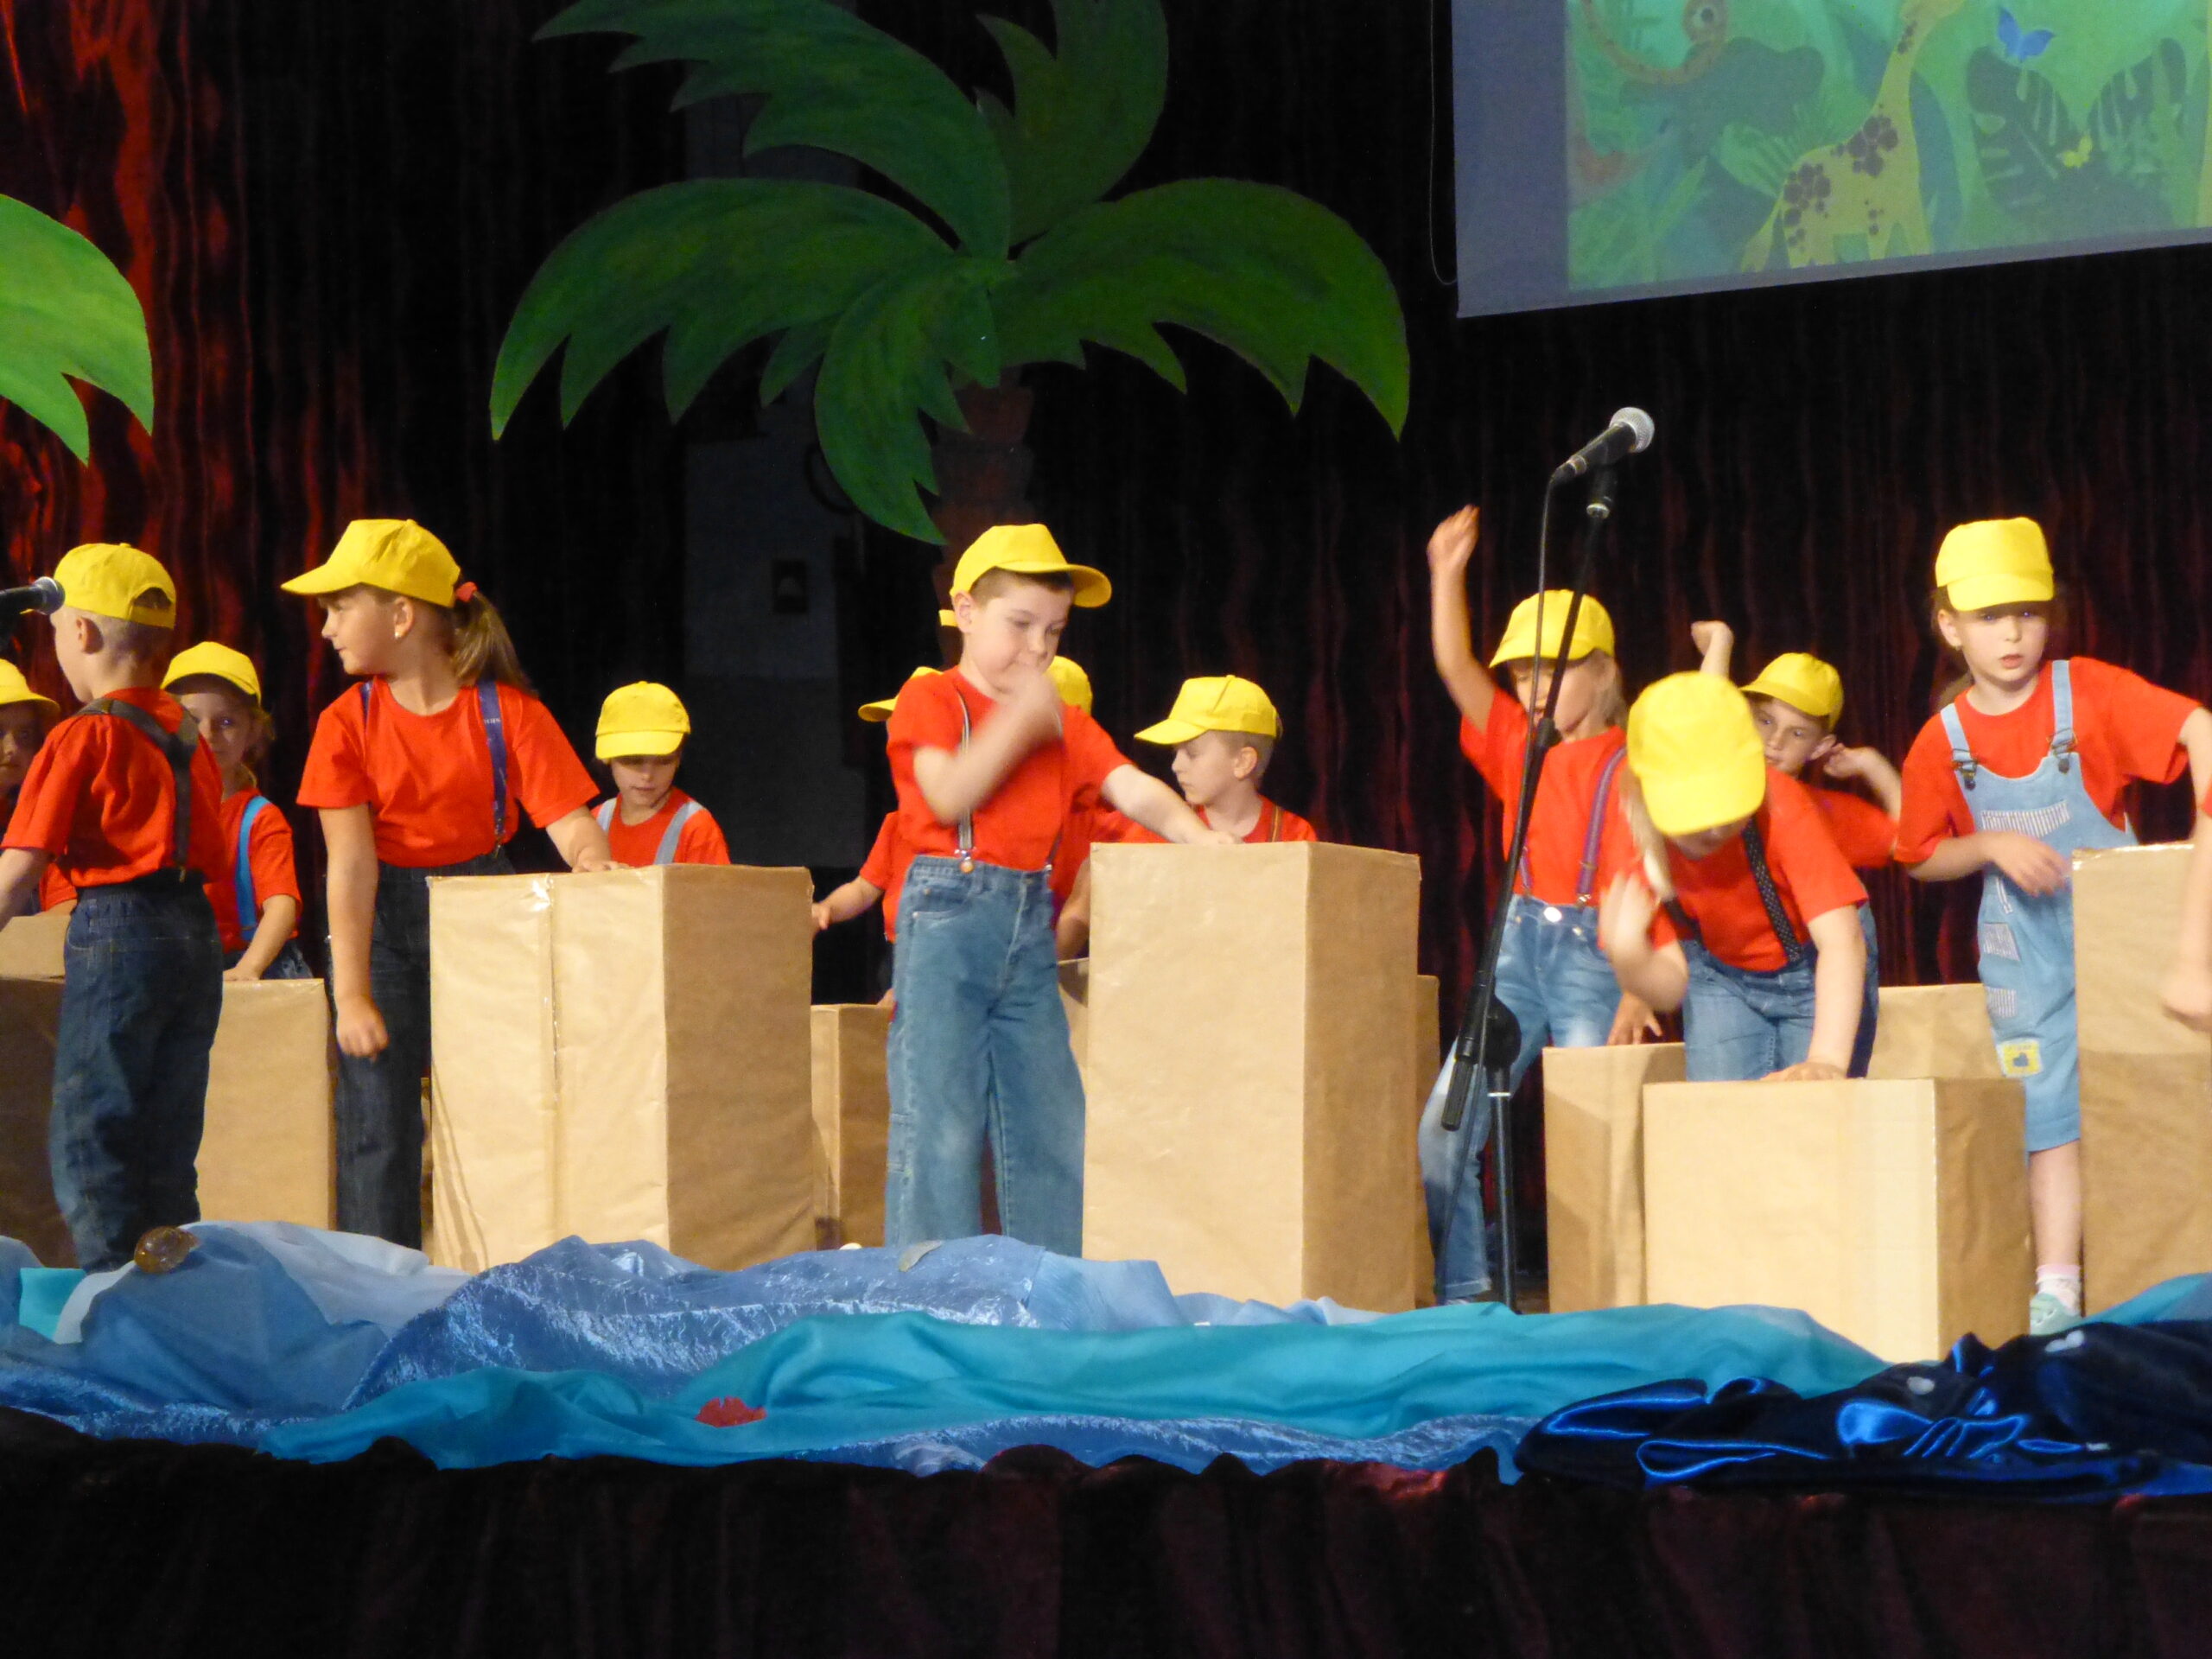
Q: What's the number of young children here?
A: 13